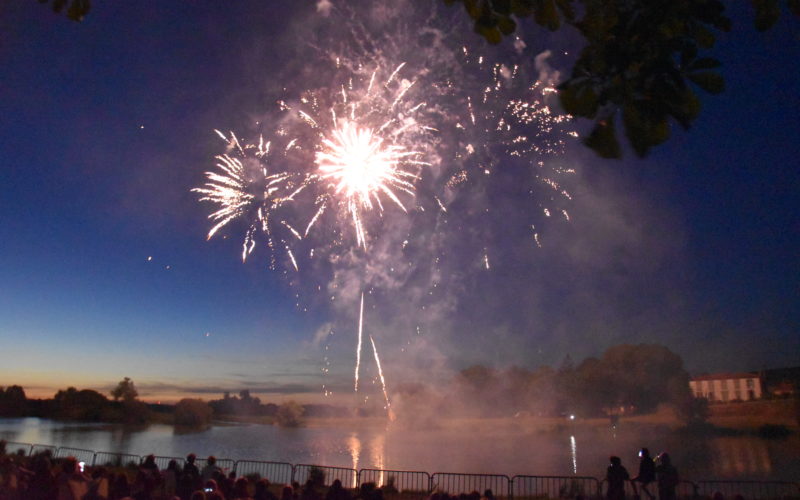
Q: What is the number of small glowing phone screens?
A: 3